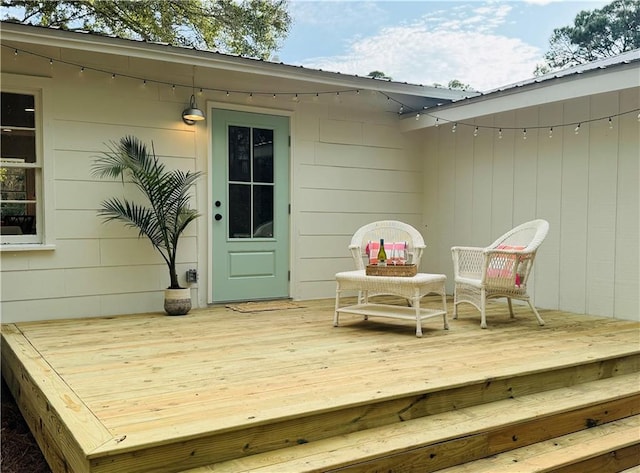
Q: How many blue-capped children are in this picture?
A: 0